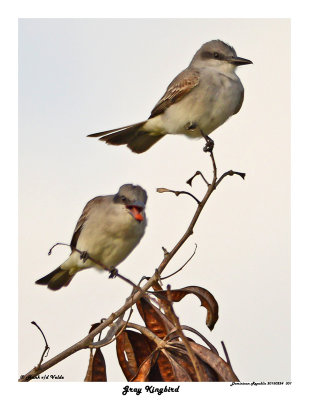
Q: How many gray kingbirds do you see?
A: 2